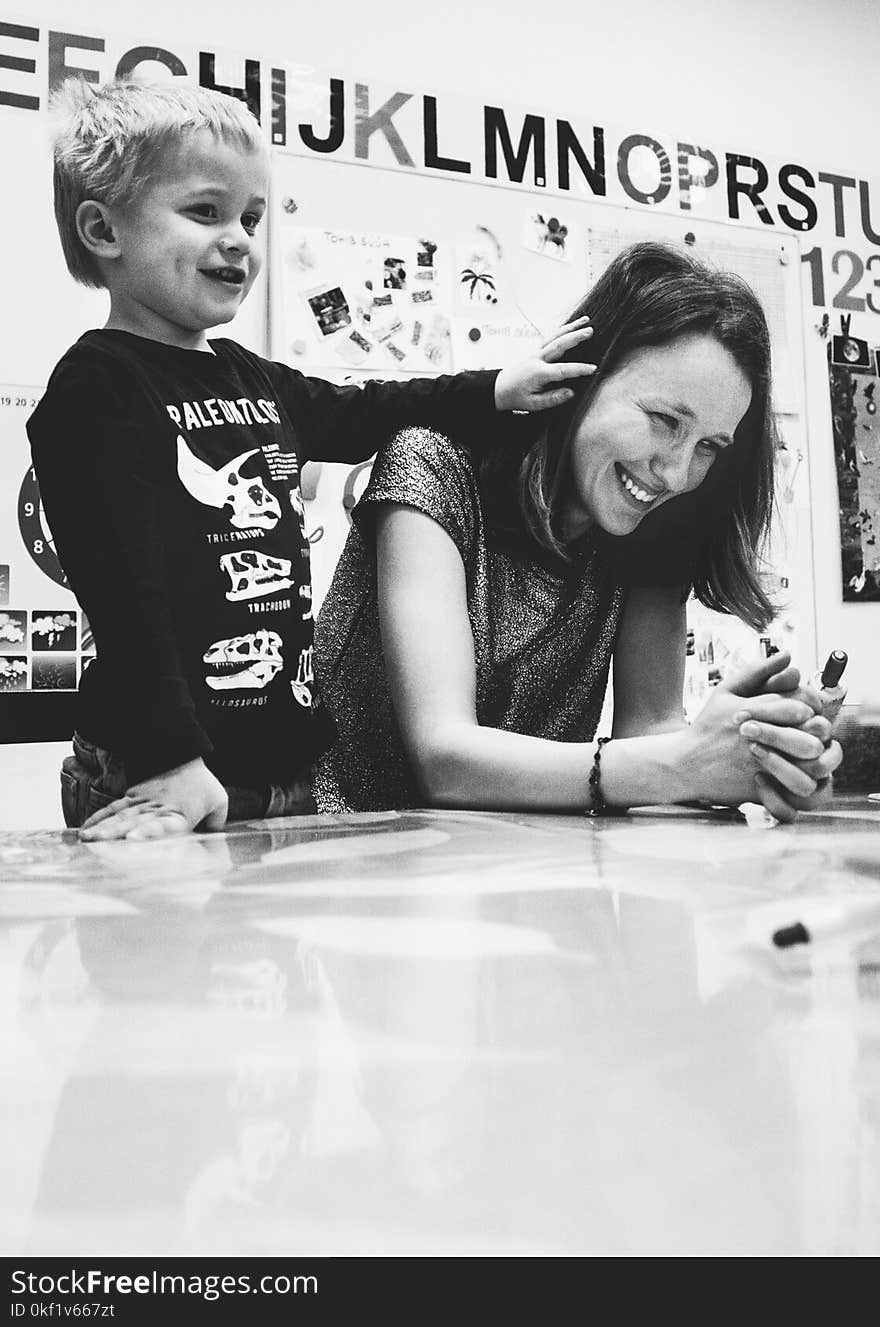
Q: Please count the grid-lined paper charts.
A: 1